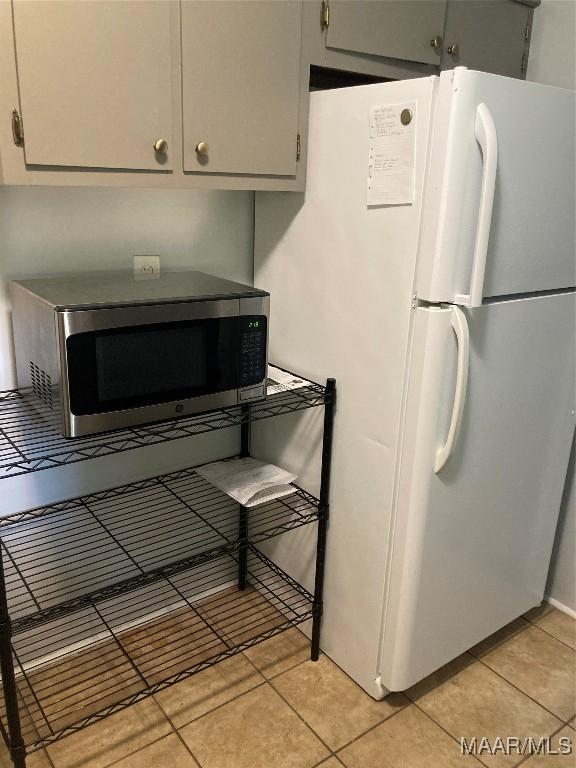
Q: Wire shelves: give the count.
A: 3